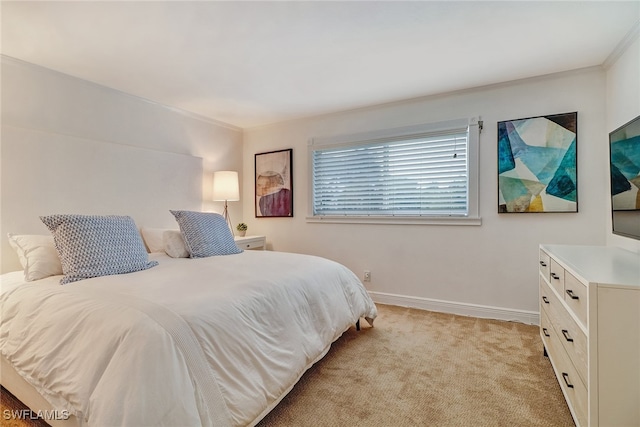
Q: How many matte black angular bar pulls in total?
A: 7